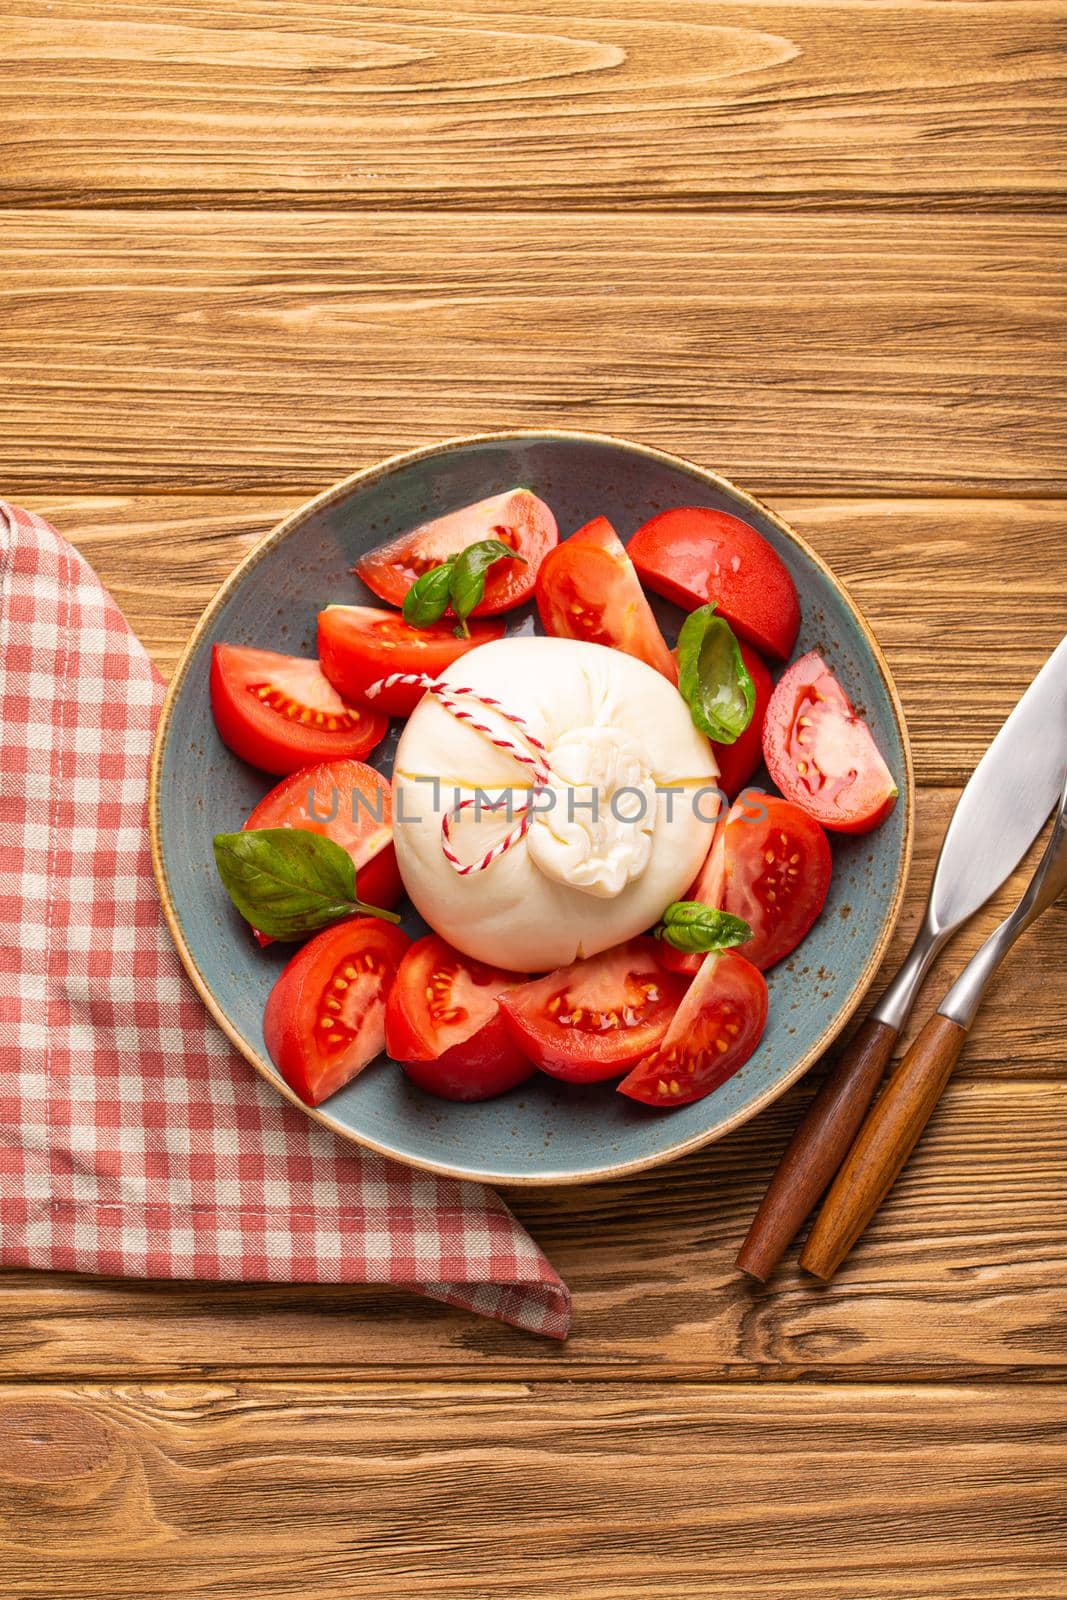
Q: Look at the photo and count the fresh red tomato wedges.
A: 13